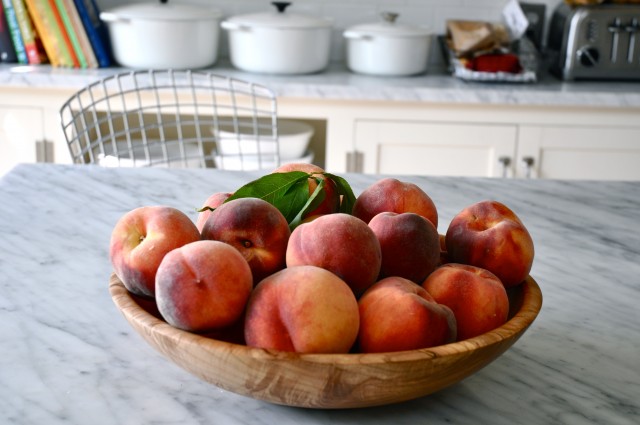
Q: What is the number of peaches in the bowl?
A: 12